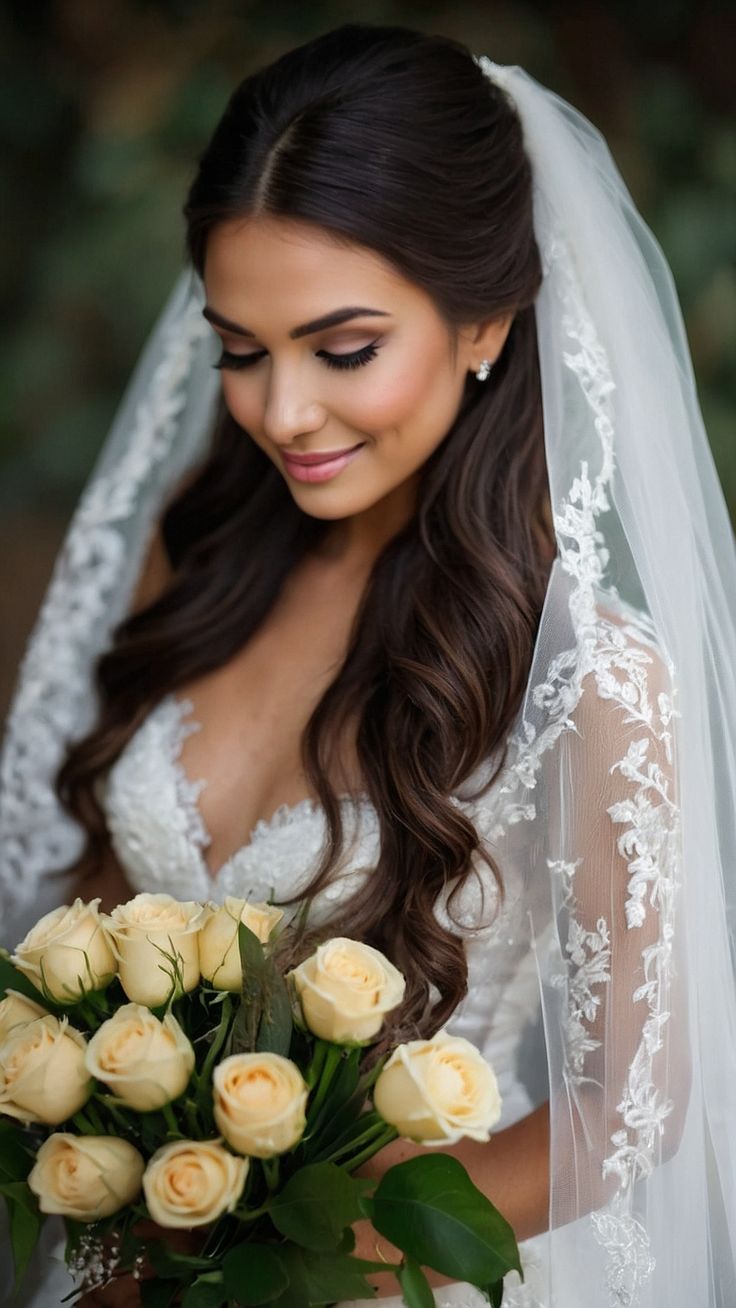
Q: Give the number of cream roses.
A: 11